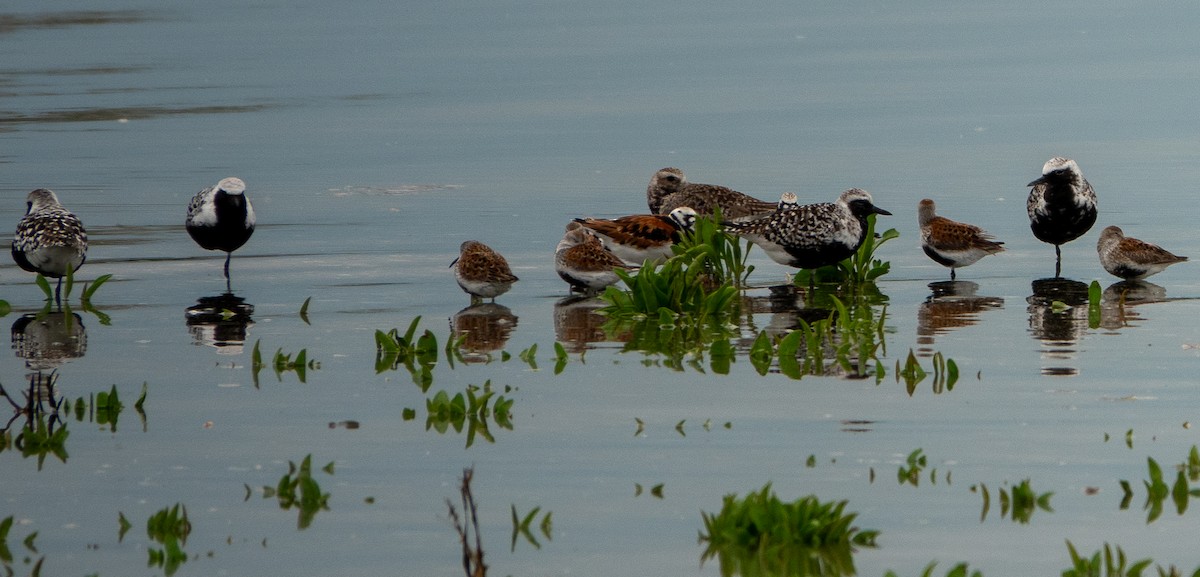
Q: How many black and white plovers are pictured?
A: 4